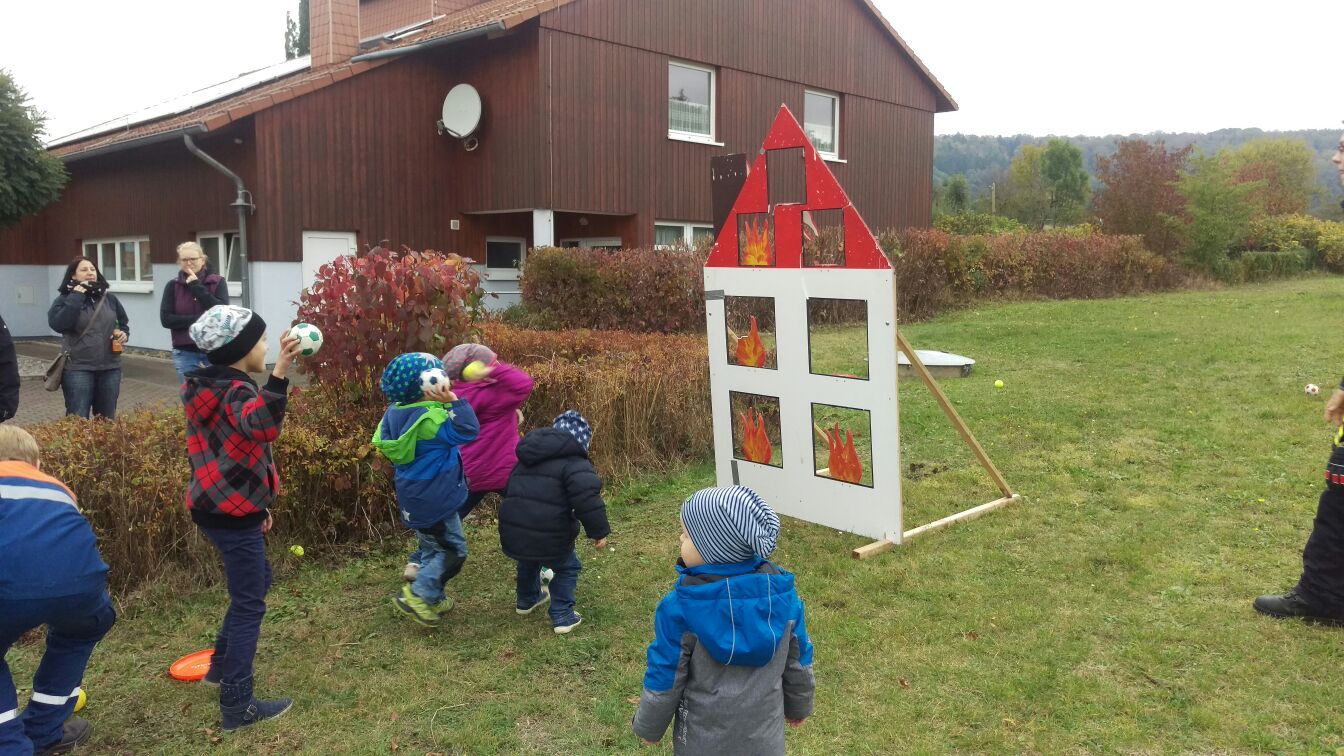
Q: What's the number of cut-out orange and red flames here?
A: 4